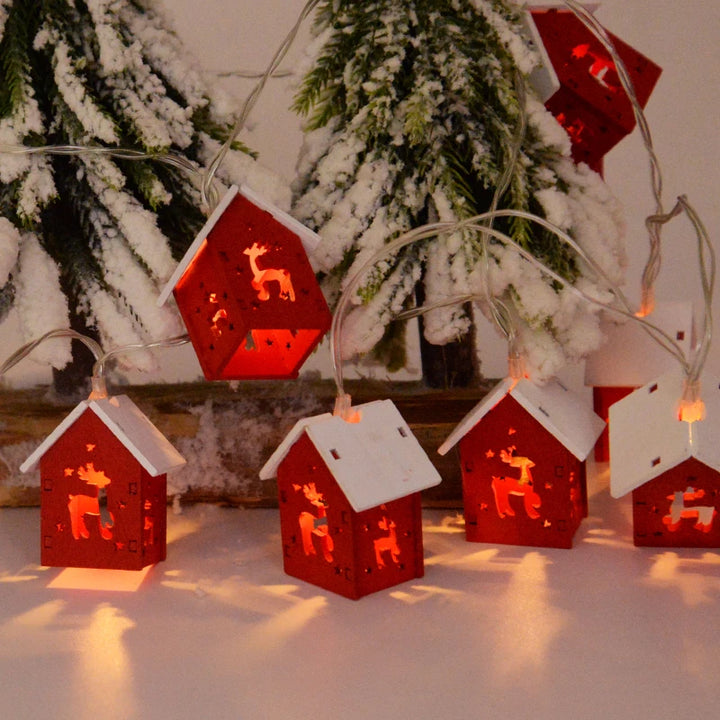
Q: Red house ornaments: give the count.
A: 7